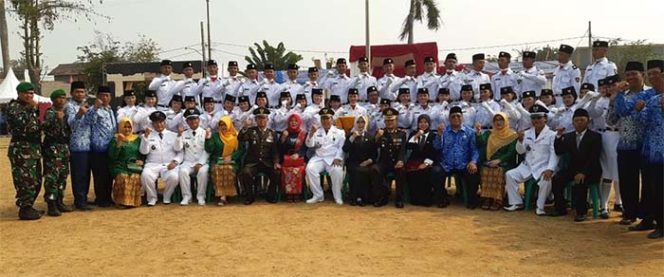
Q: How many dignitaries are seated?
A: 14